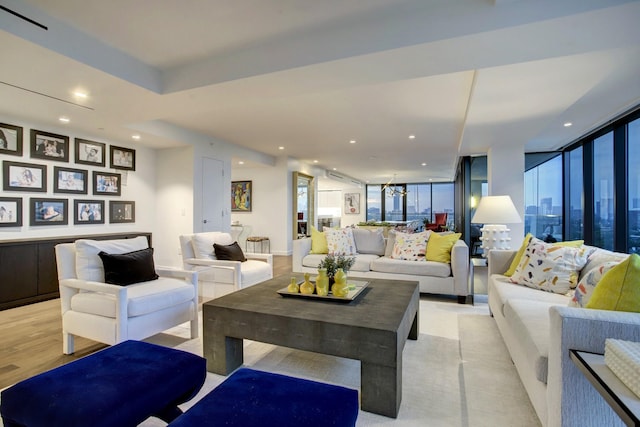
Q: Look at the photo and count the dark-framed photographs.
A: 11